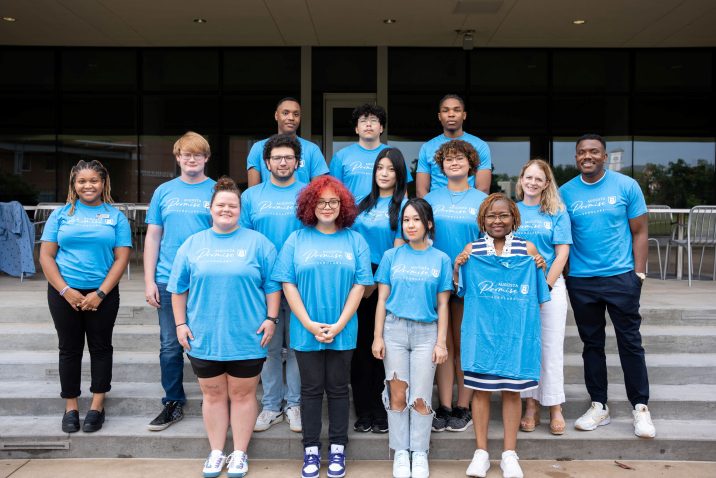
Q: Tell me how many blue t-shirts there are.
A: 14